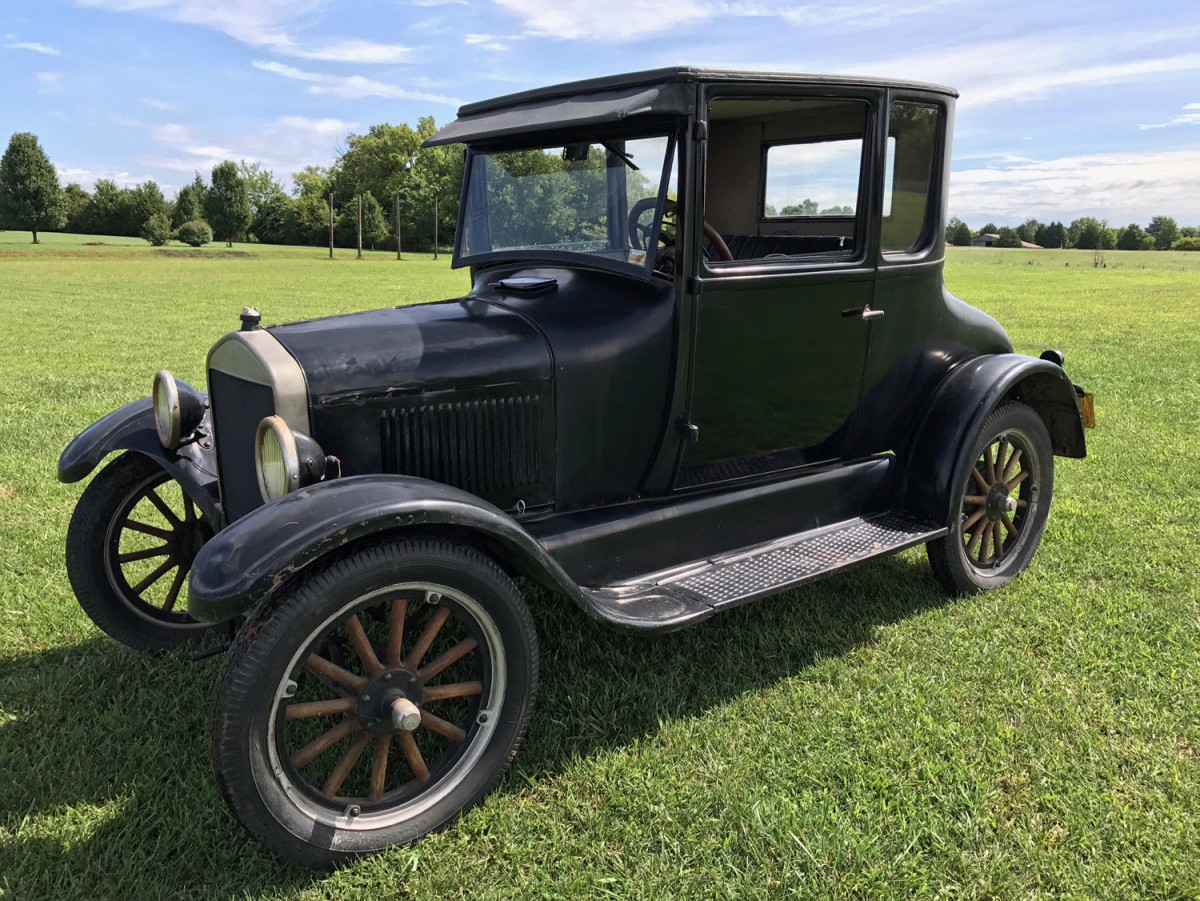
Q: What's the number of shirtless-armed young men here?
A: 0